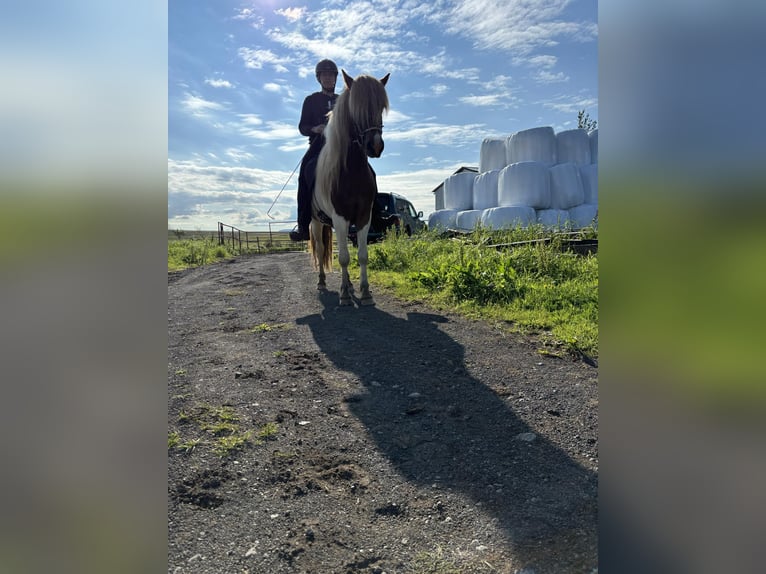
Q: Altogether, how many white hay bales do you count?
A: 14